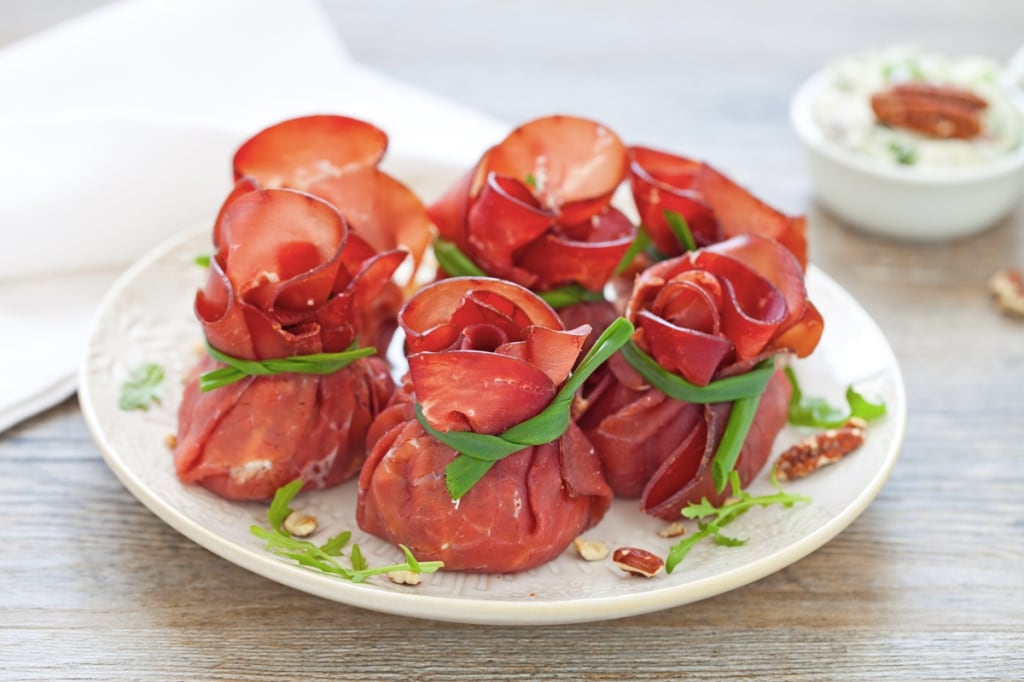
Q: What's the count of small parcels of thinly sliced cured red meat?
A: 6